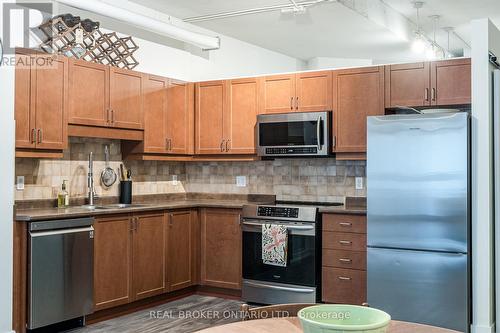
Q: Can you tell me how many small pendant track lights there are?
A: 3